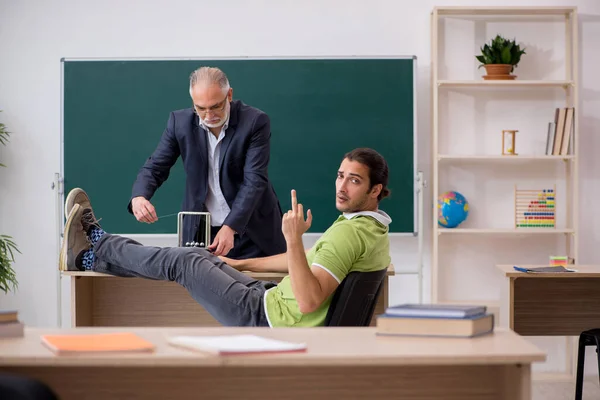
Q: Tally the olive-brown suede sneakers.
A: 2